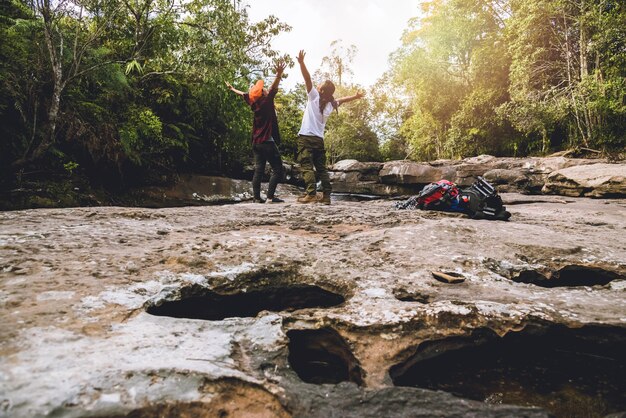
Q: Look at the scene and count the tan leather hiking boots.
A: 2